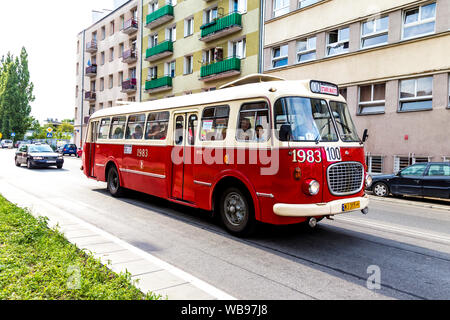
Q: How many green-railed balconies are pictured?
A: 5